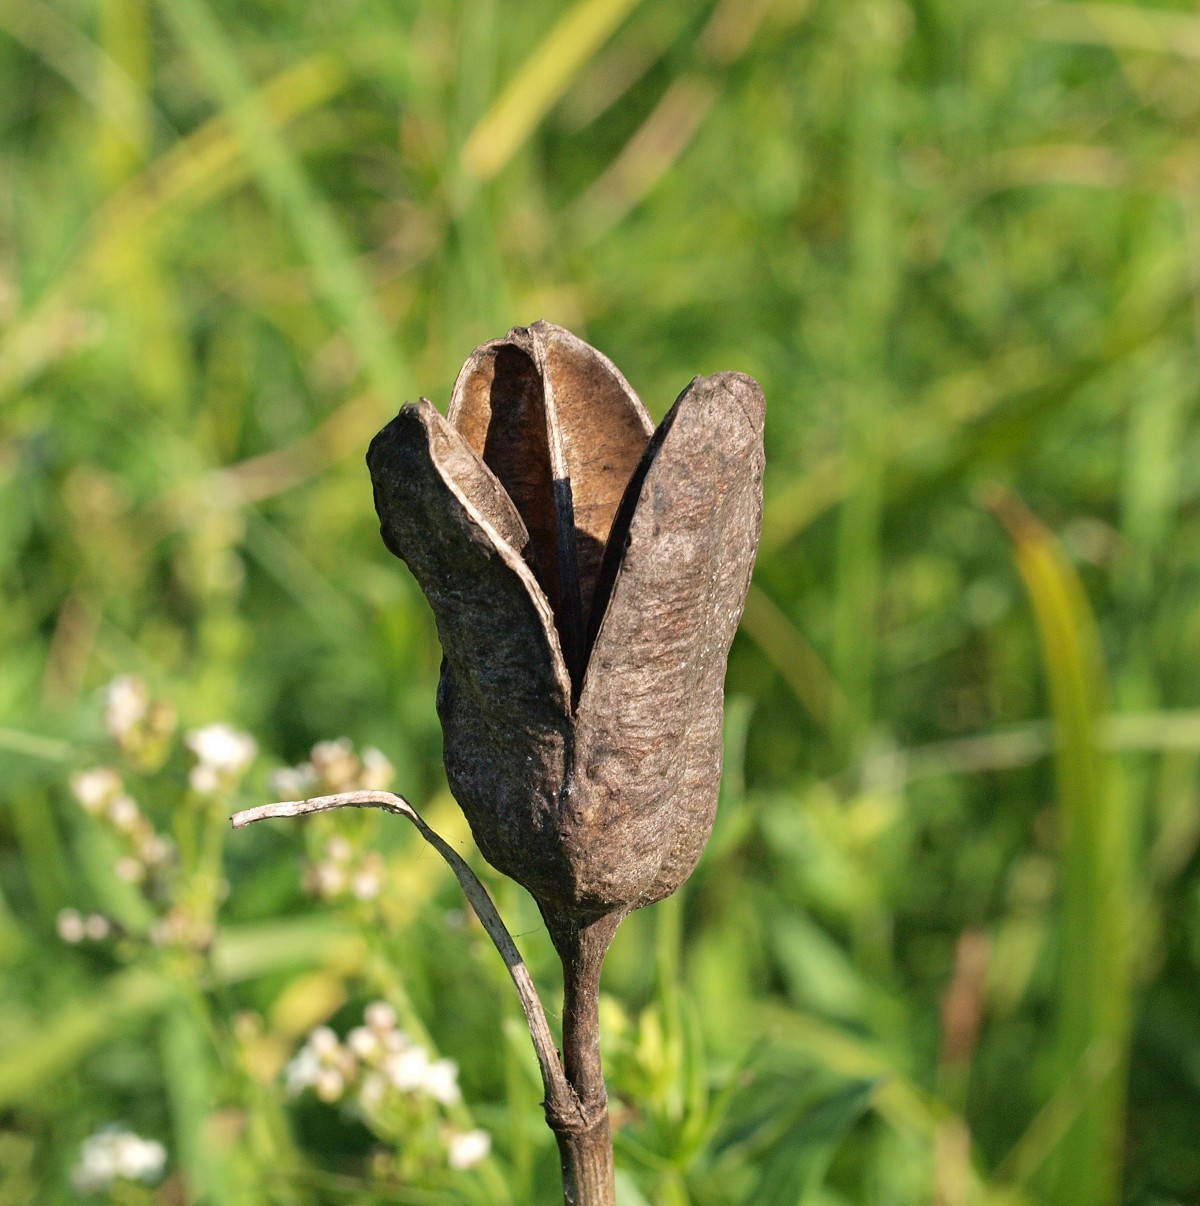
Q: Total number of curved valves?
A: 3